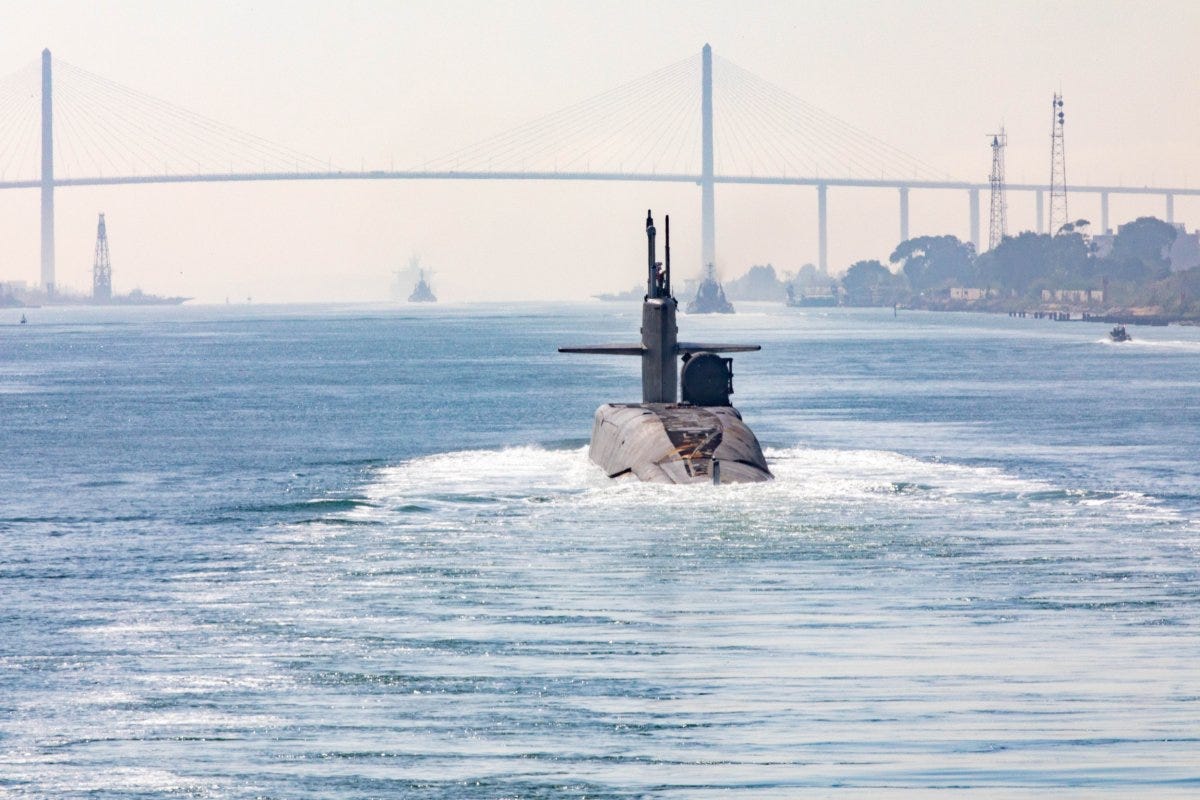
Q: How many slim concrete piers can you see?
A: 6